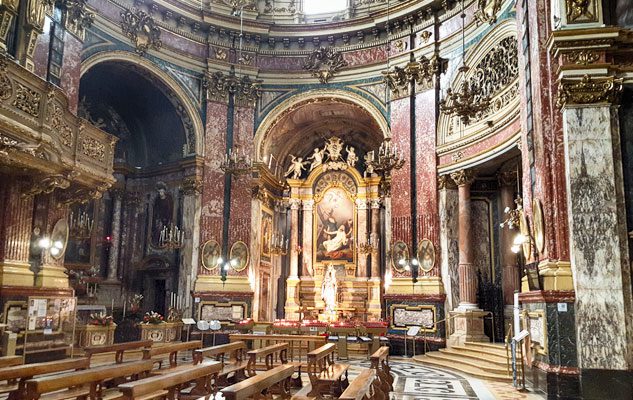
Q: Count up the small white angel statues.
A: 4